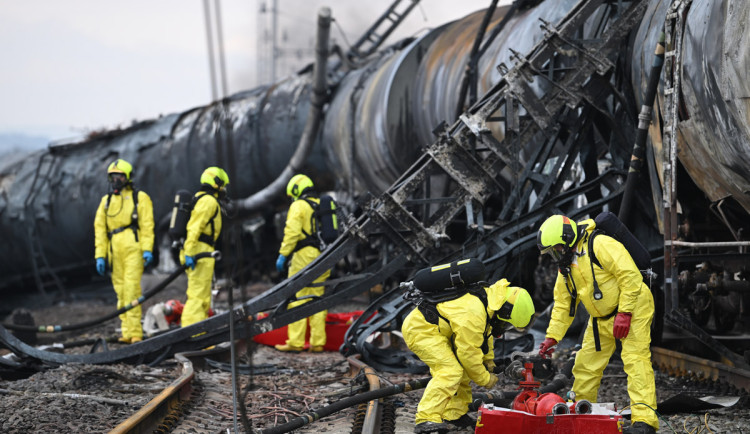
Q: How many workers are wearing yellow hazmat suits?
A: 5